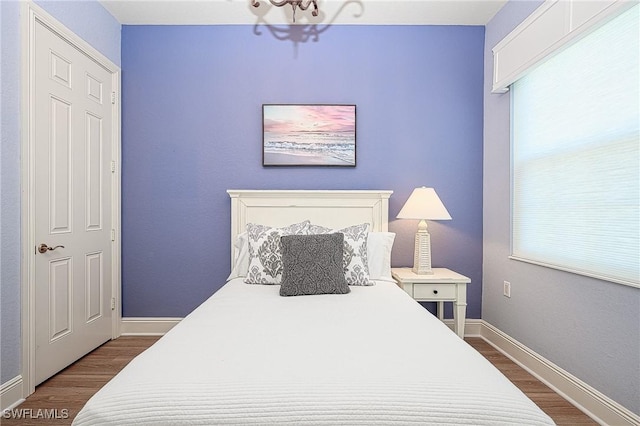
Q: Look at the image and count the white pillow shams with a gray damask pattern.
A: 2